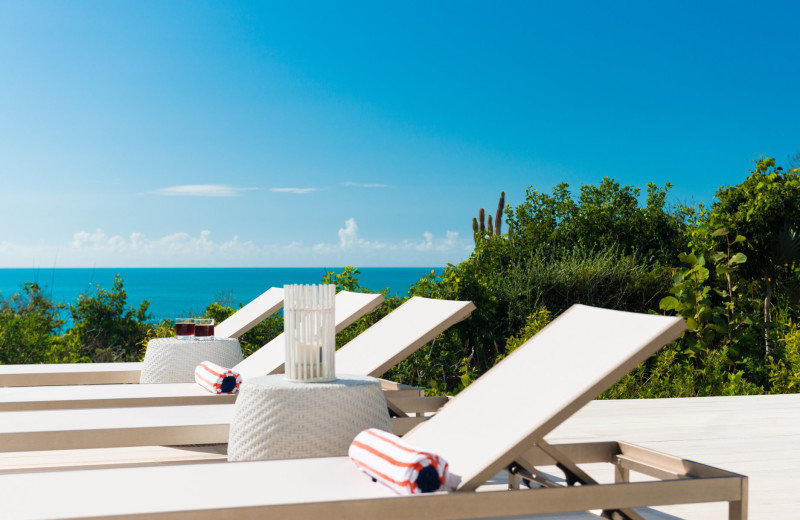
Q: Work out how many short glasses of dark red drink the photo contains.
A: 2